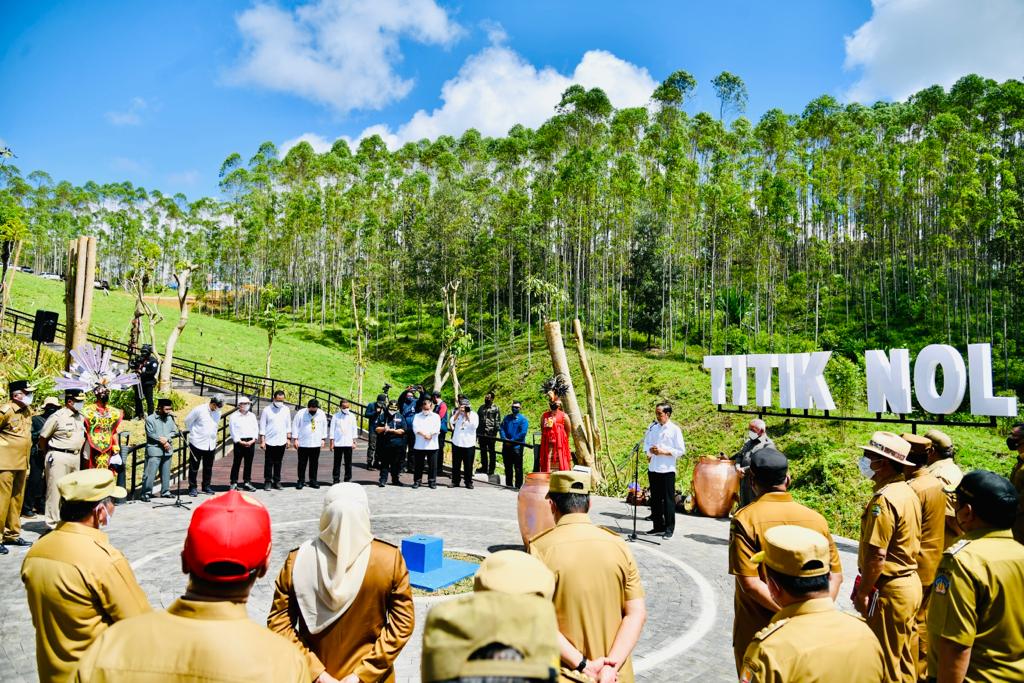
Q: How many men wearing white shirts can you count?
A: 8